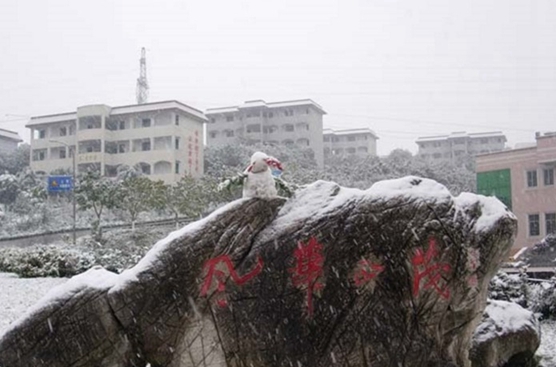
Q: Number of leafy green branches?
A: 2